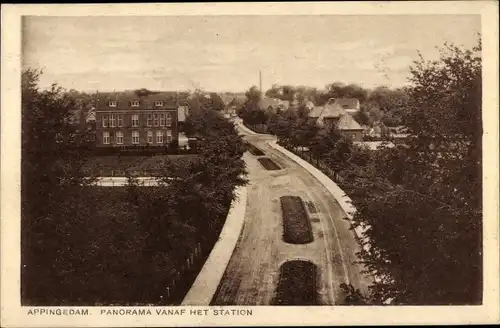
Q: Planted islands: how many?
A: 4